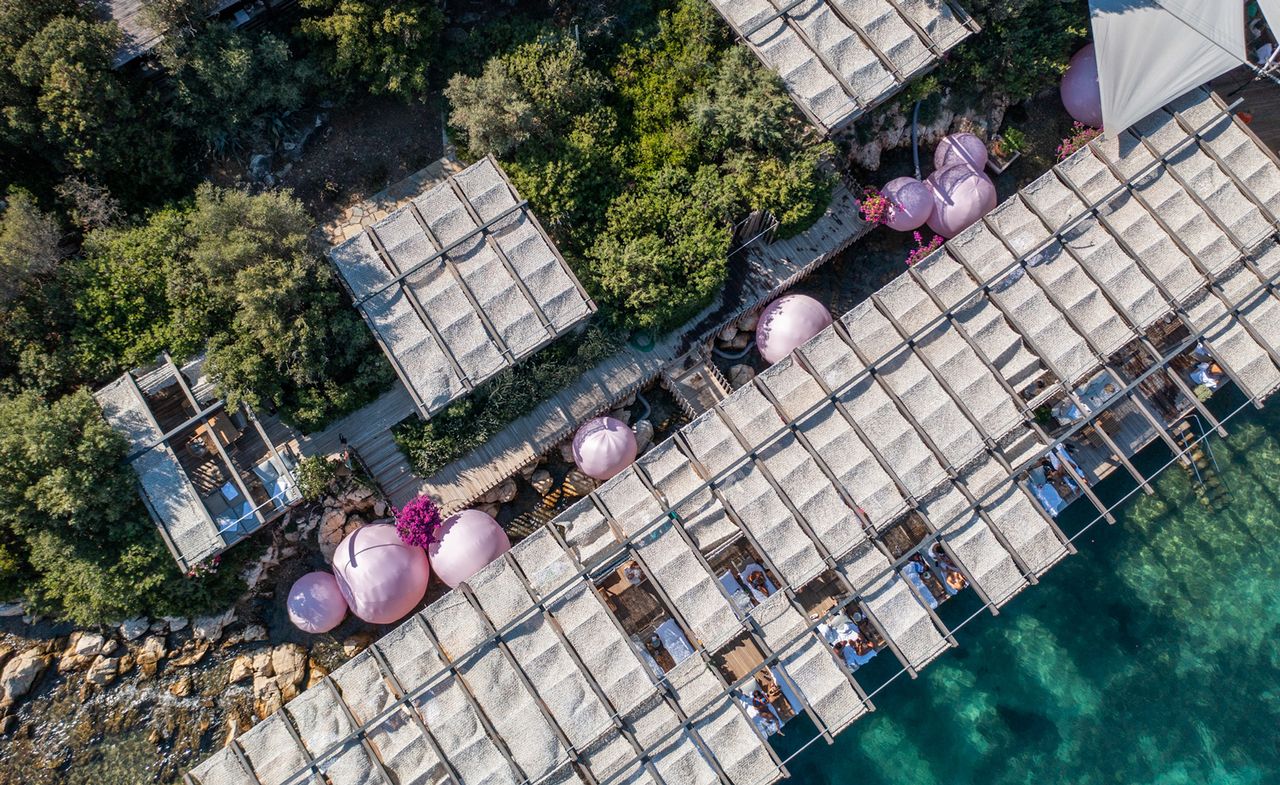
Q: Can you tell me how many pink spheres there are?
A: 9